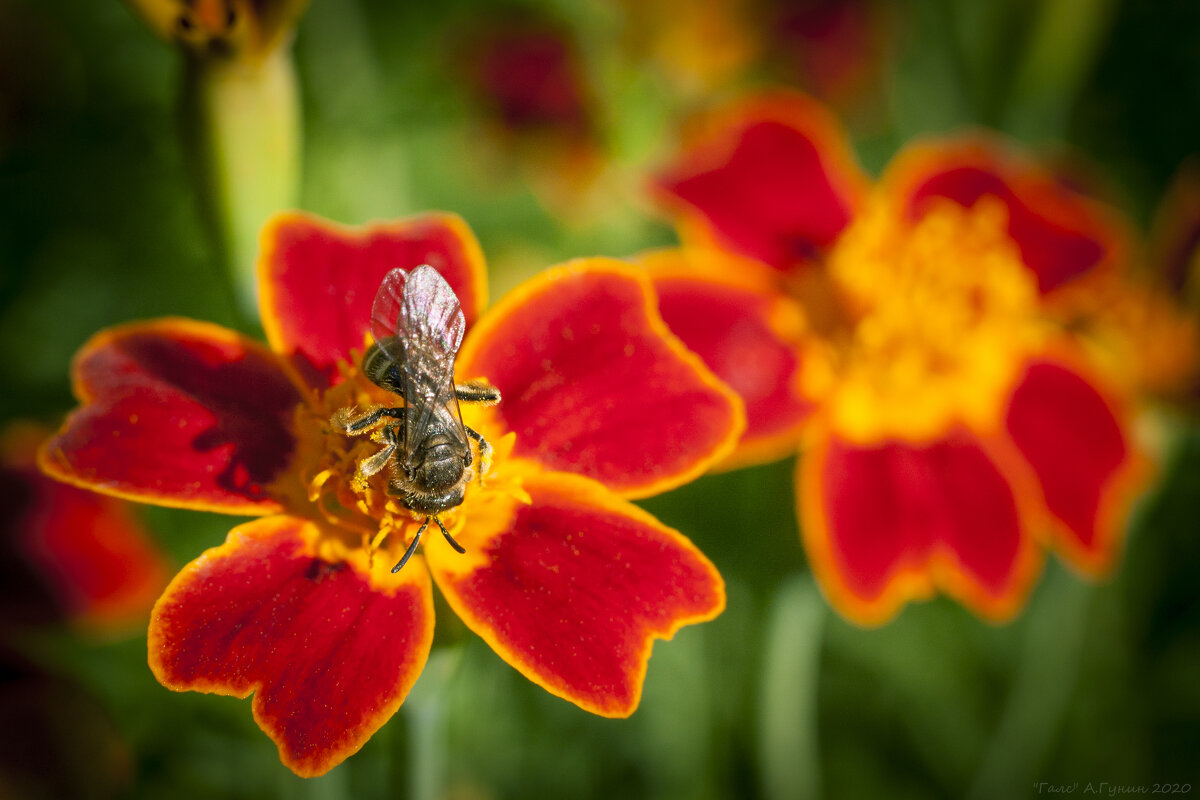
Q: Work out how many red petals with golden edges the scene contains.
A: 10